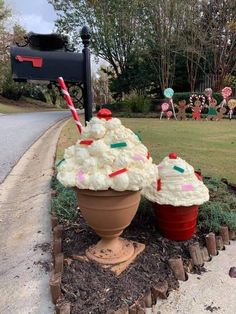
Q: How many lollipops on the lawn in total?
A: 6